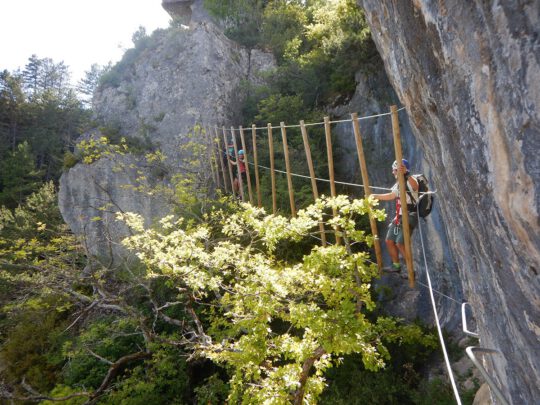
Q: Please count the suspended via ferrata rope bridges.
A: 1